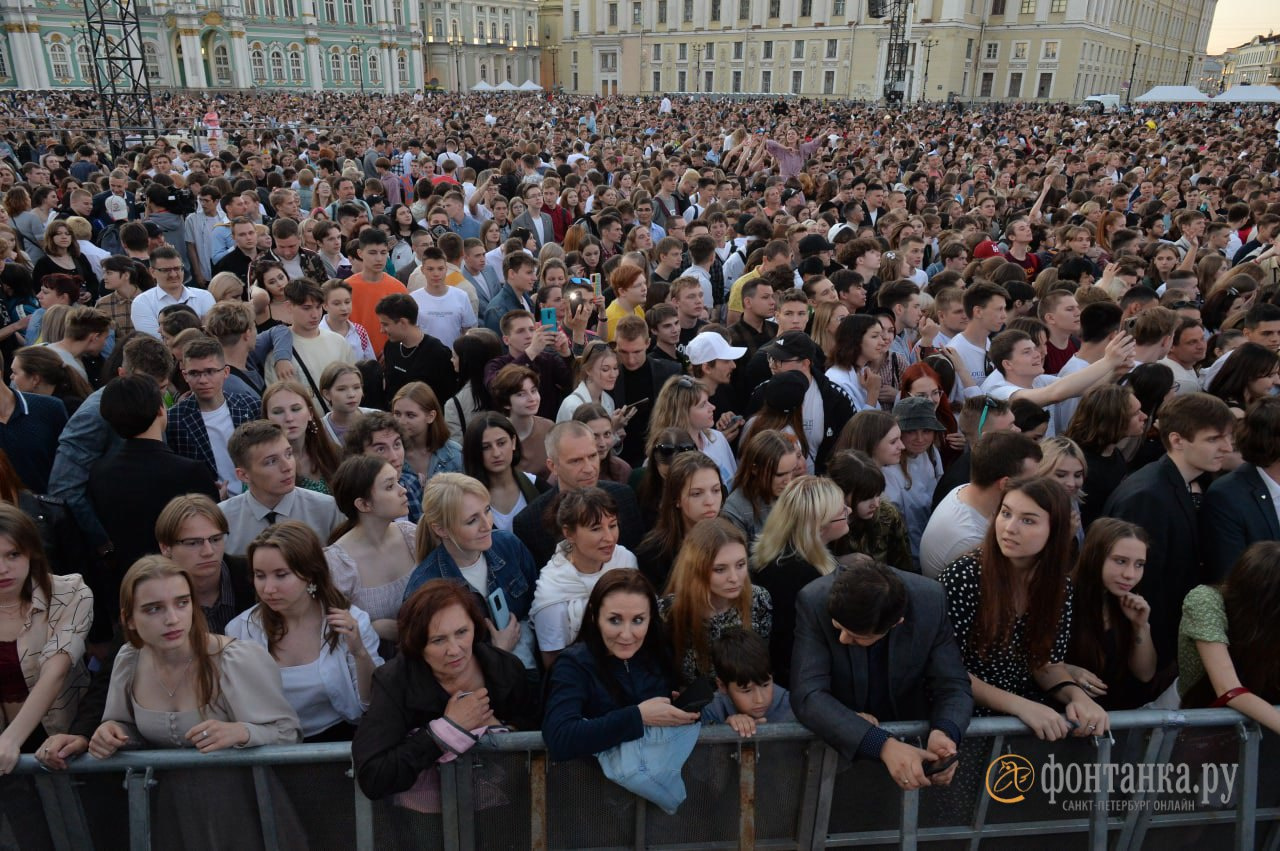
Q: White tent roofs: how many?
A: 5